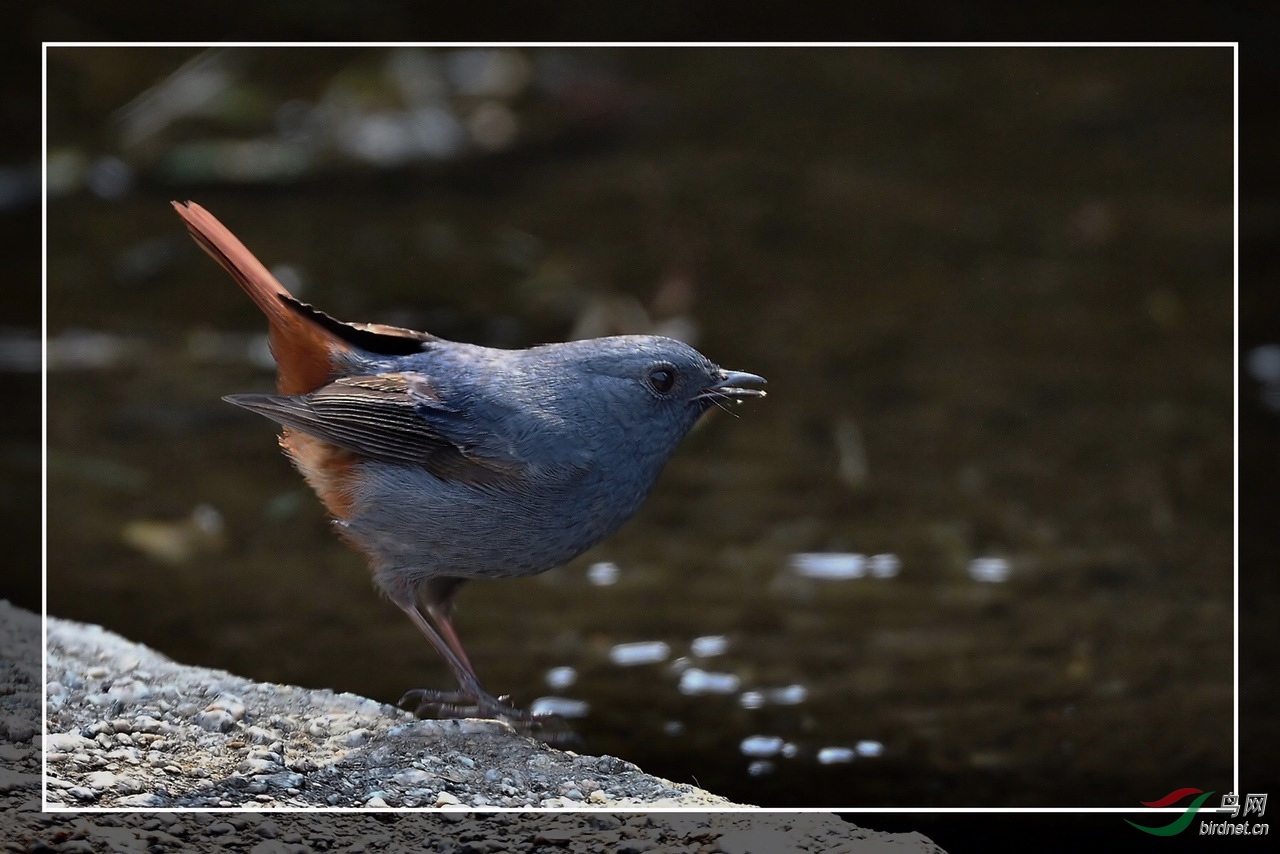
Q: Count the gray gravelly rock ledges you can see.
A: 1